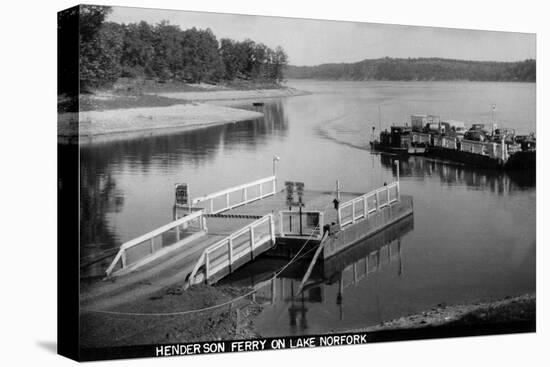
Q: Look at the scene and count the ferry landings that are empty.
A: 1